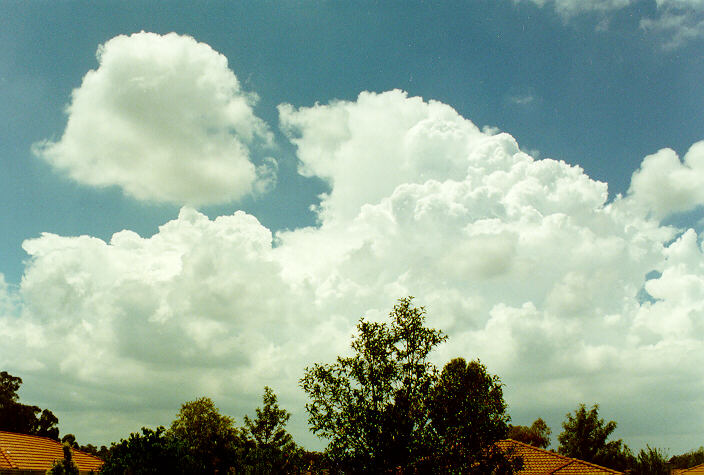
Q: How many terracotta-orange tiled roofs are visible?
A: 3